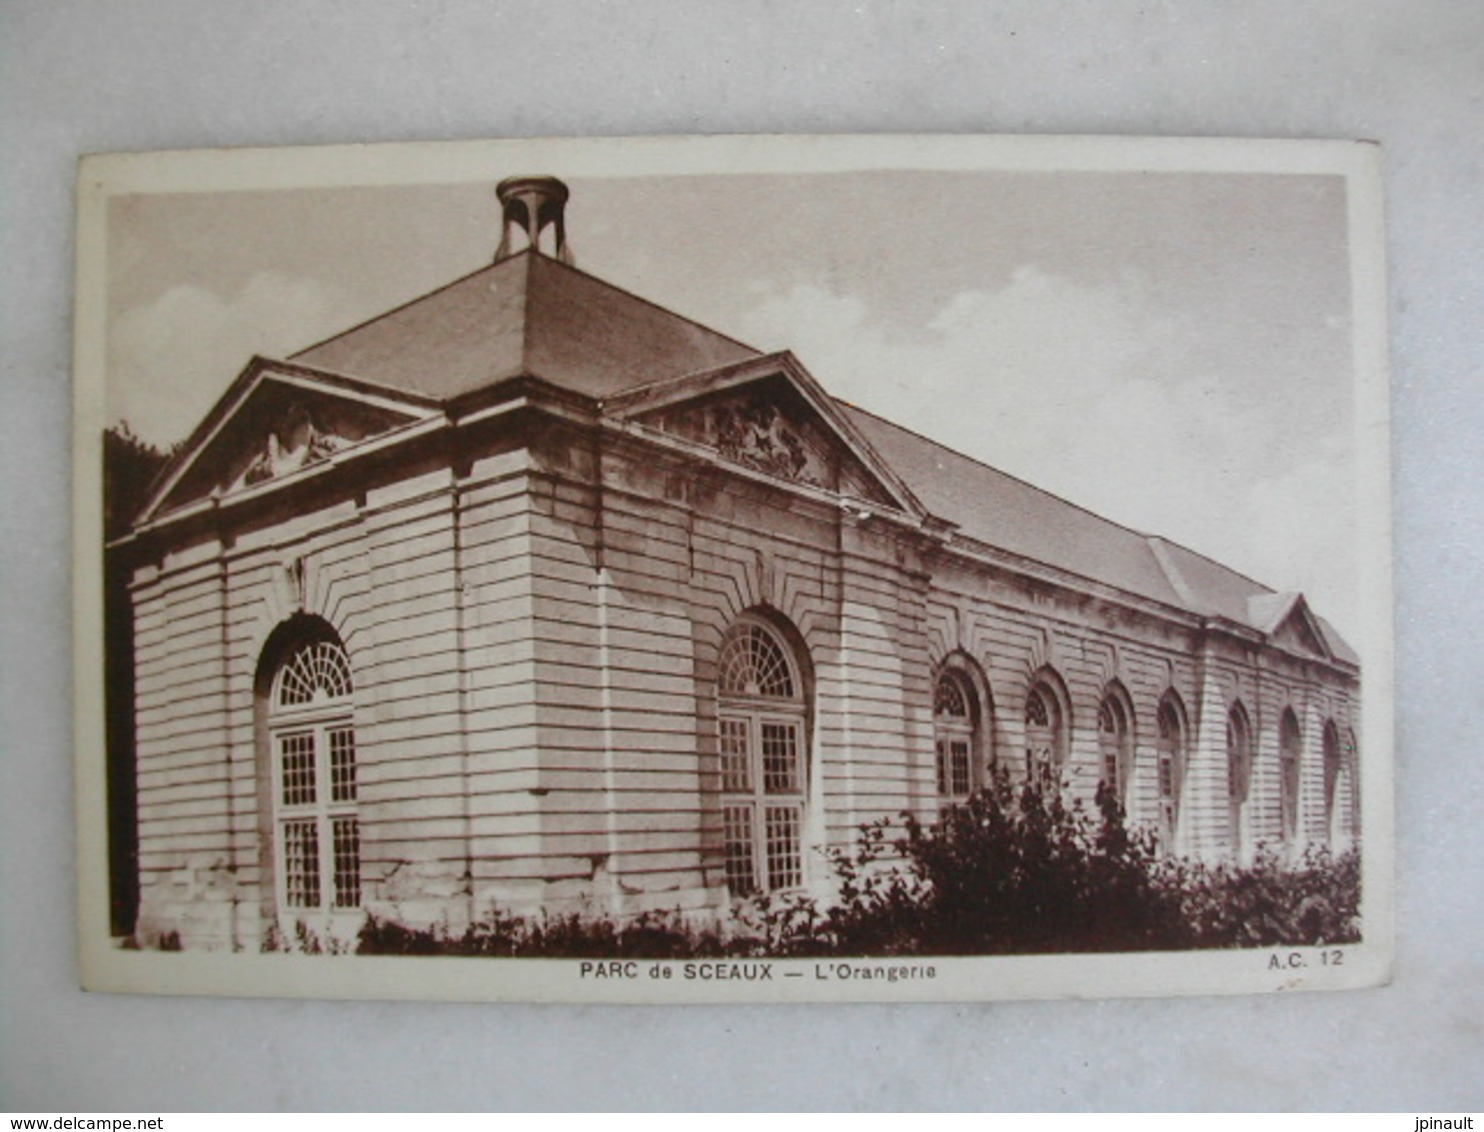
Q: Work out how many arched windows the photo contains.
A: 10